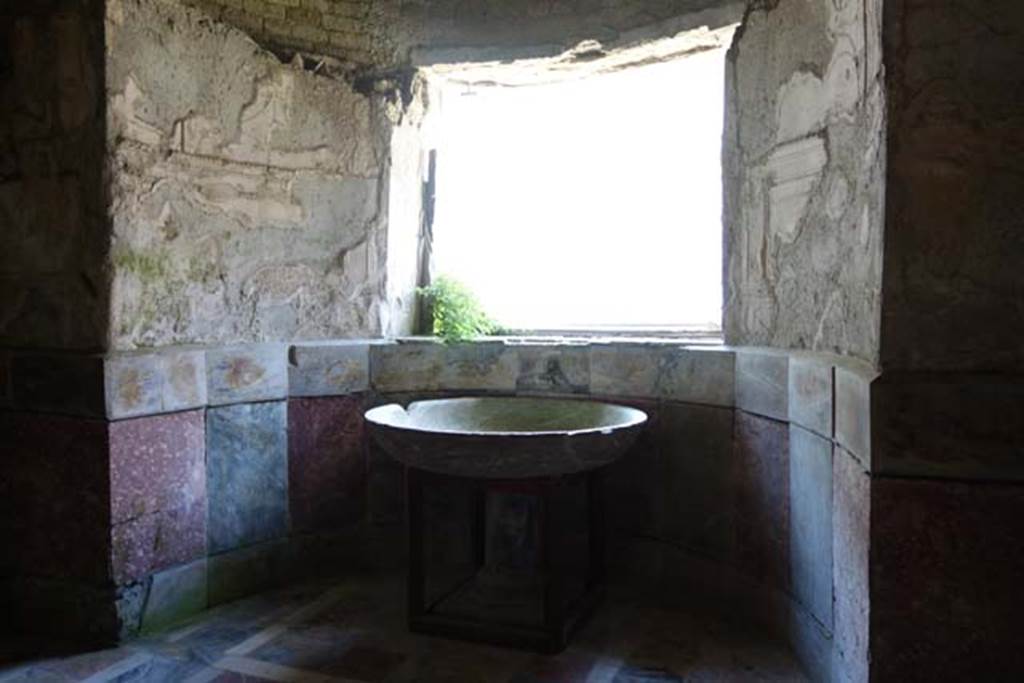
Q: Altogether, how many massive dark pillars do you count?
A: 2